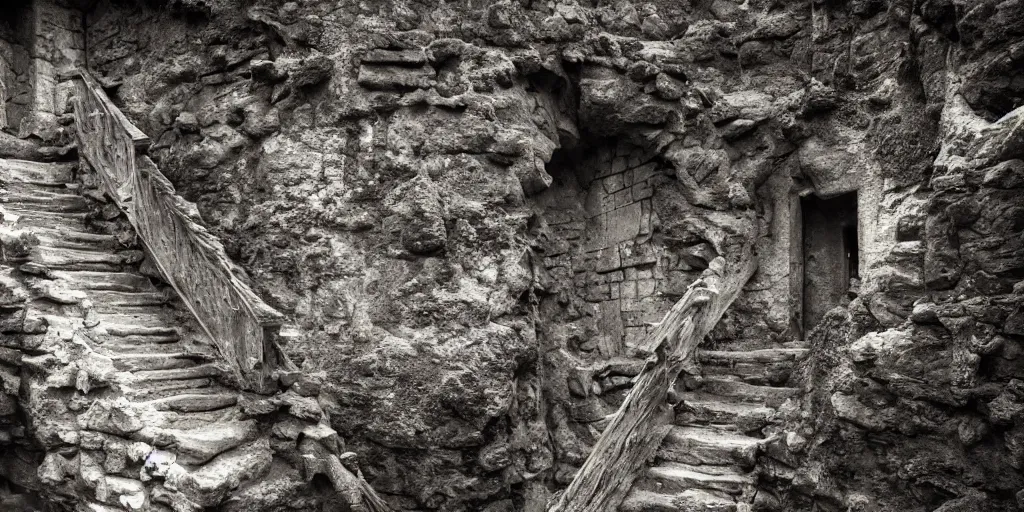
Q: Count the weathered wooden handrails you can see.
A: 2